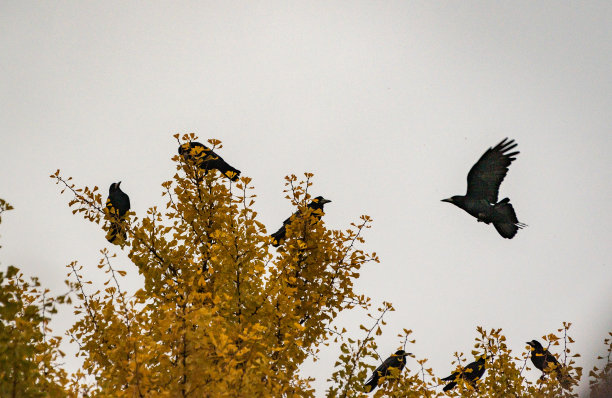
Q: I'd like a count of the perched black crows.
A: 6